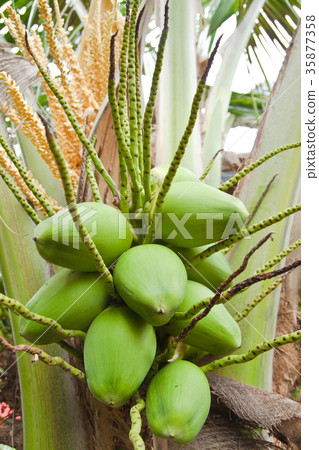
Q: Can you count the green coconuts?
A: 9